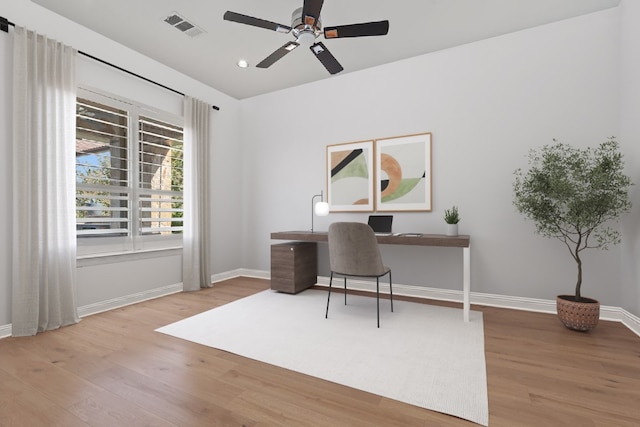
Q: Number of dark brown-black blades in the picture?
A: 5